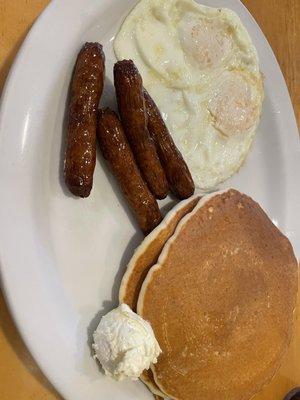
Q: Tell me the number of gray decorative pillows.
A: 0